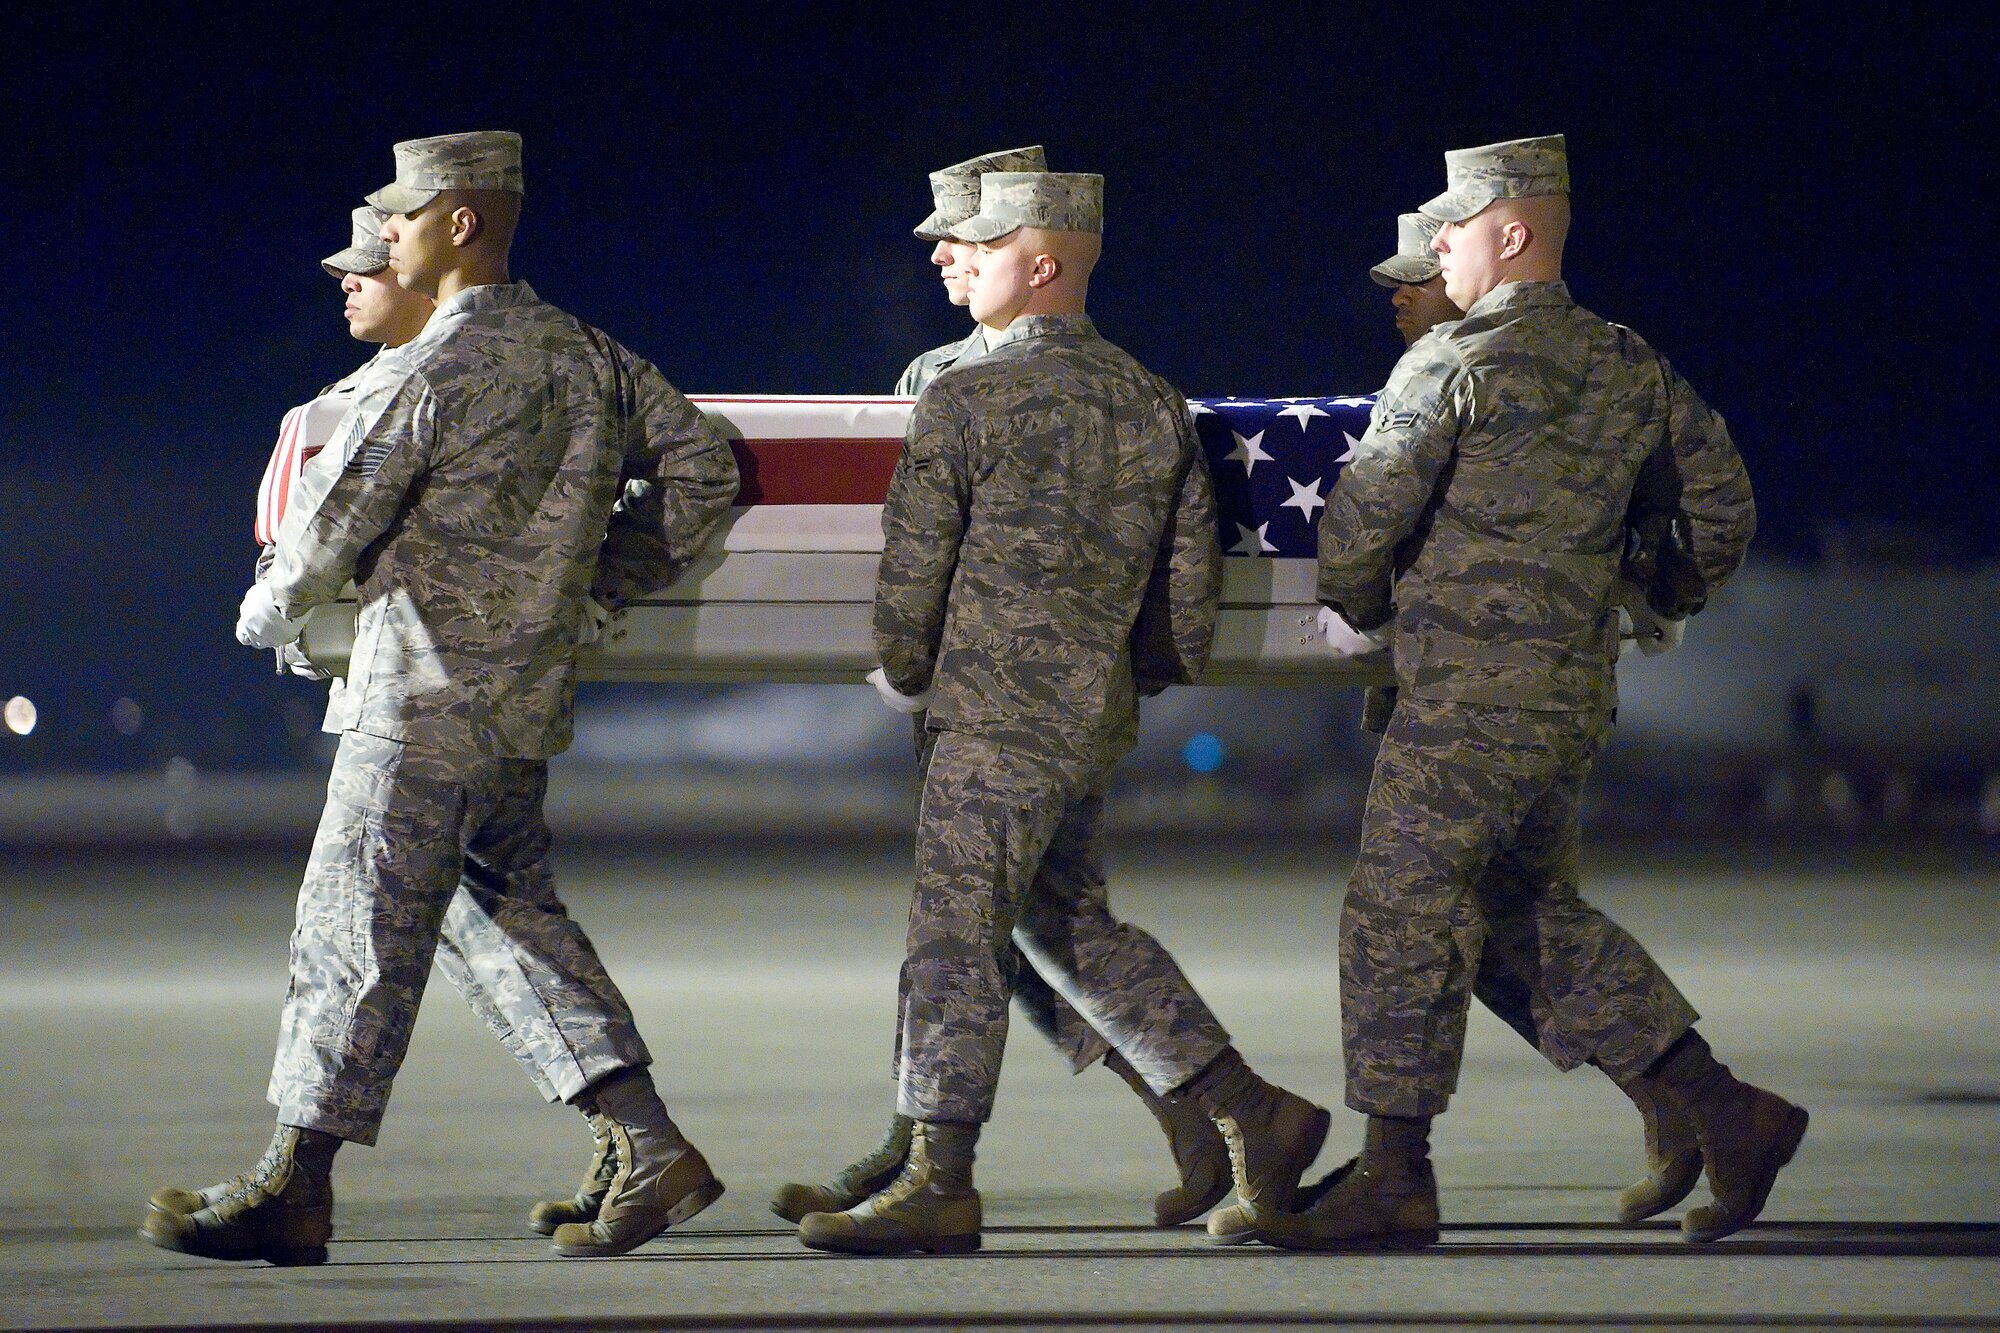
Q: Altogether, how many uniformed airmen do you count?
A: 6